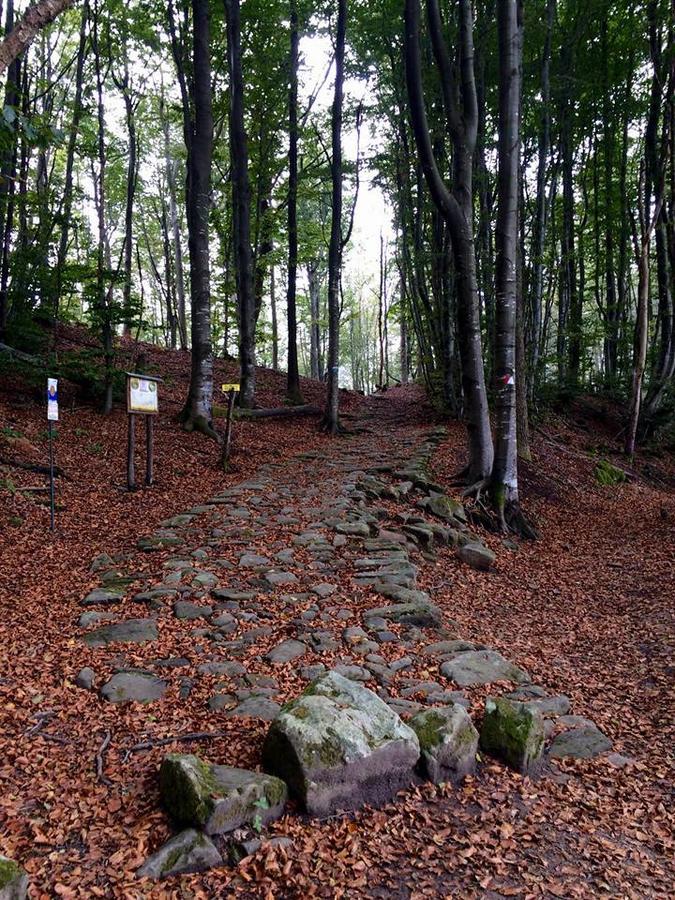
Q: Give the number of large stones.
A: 4